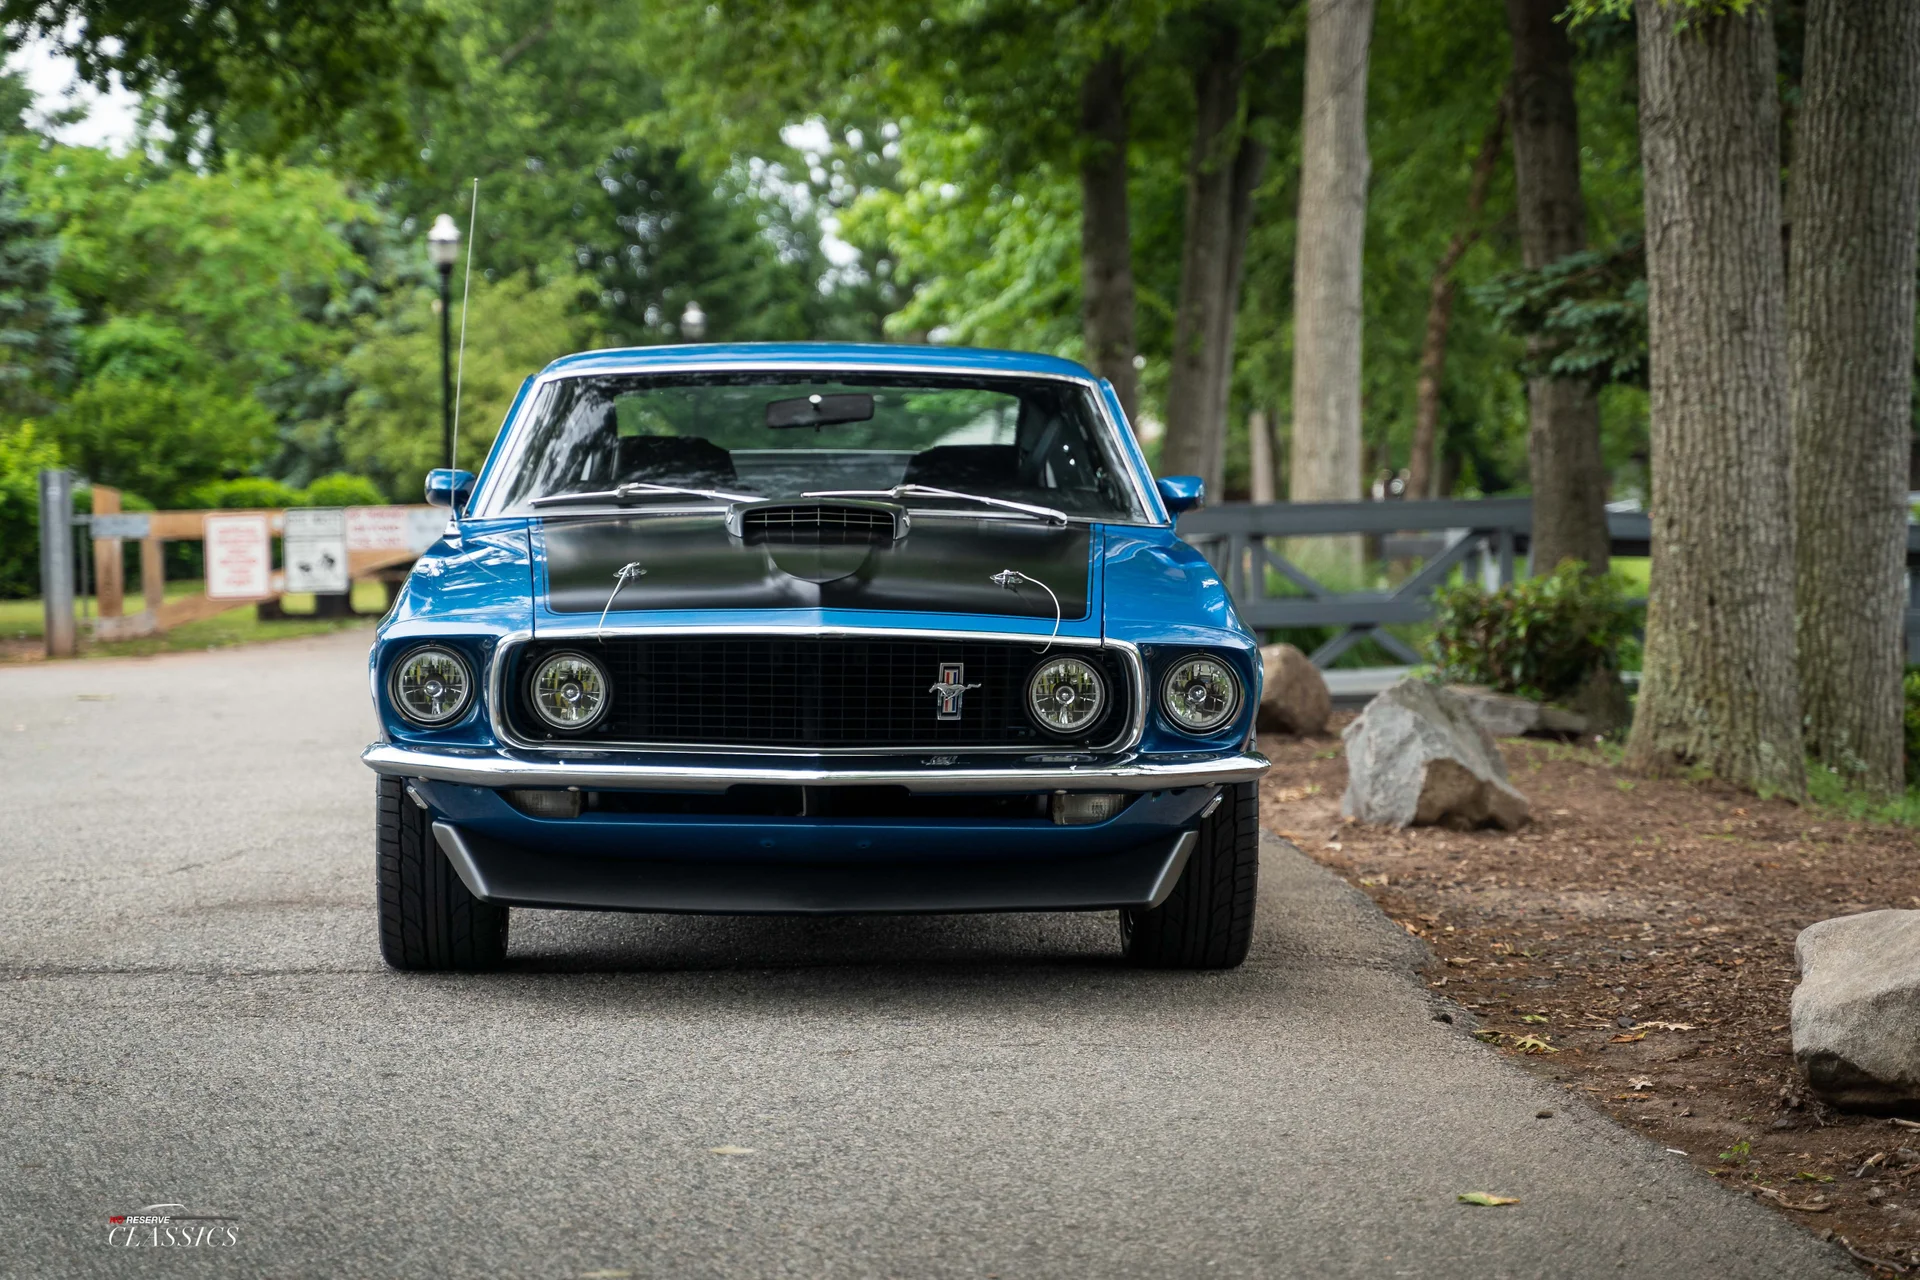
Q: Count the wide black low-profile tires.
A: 2